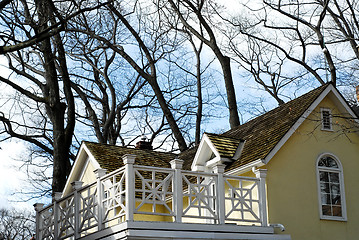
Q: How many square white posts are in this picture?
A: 8